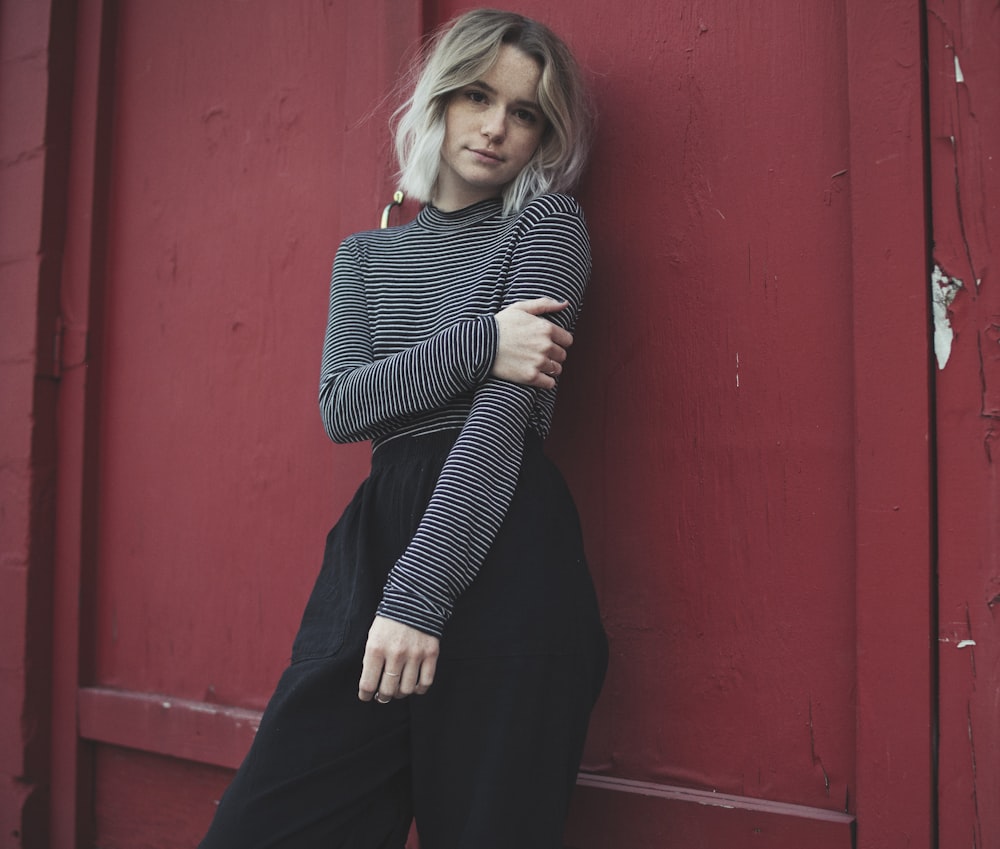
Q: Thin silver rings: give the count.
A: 3